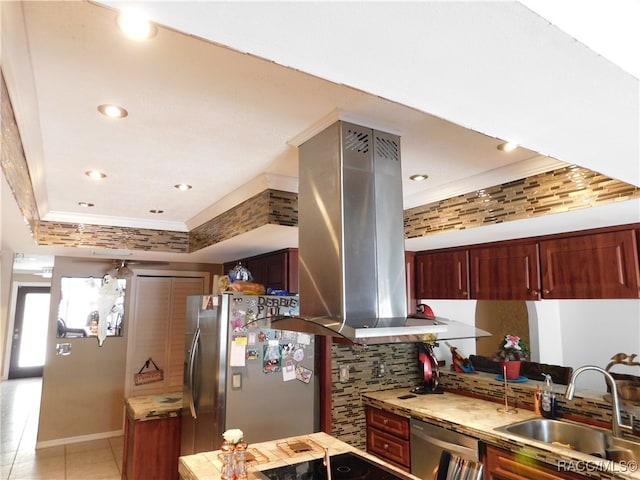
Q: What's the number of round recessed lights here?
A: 8